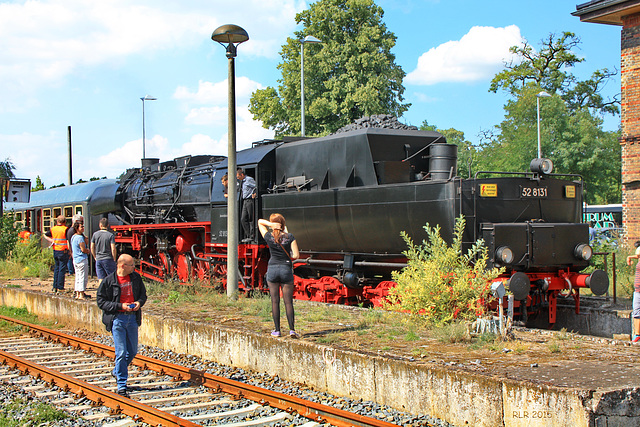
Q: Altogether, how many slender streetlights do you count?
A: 3